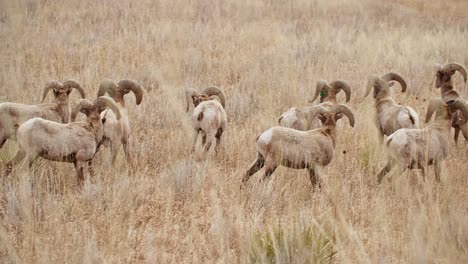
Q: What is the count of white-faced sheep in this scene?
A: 0